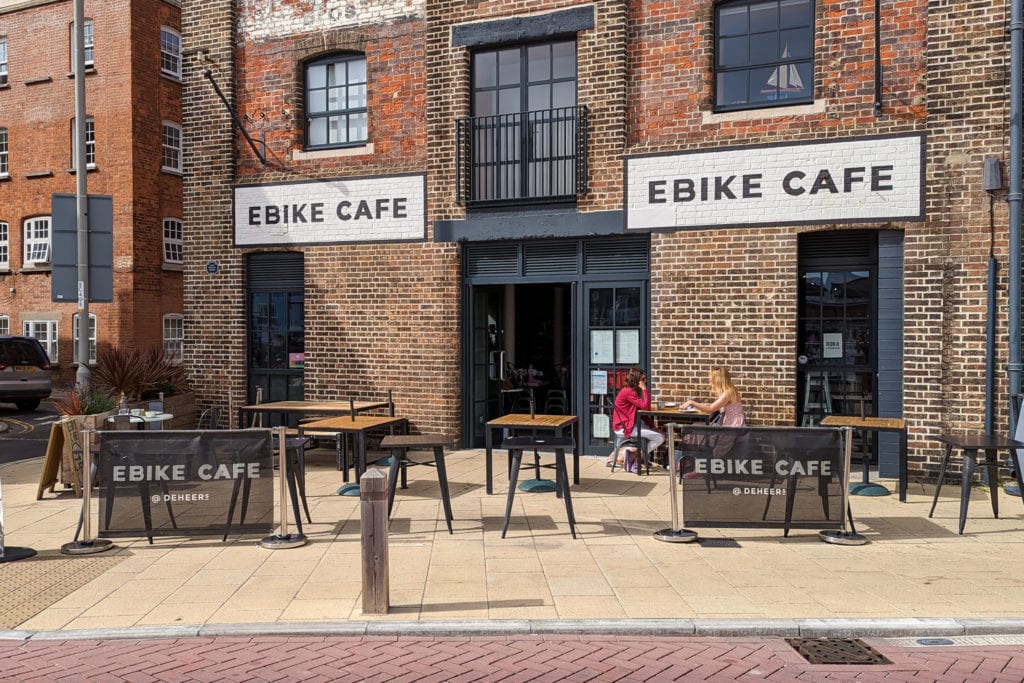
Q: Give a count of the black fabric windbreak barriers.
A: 2